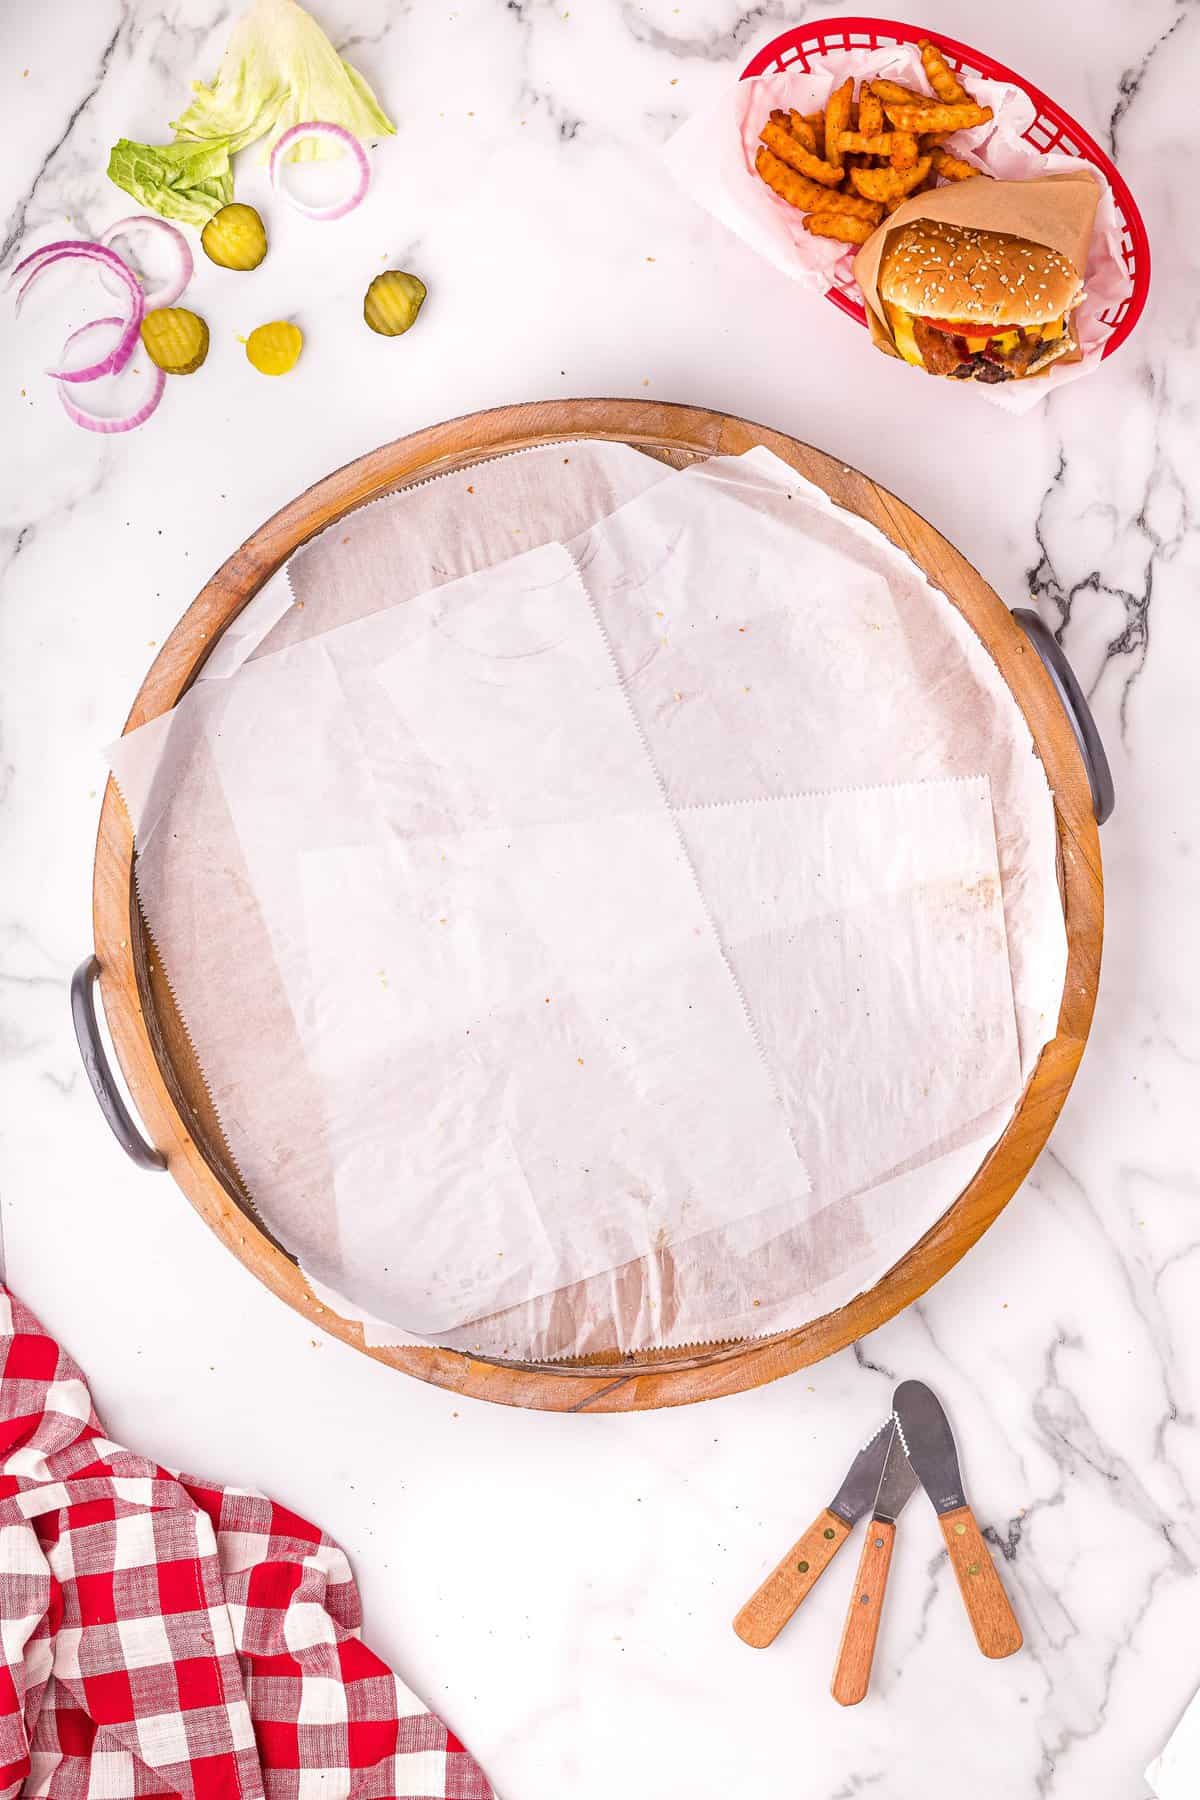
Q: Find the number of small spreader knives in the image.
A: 3